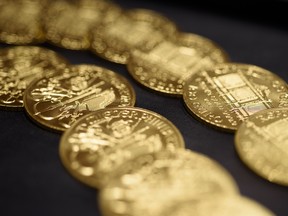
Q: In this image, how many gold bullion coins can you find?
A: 11